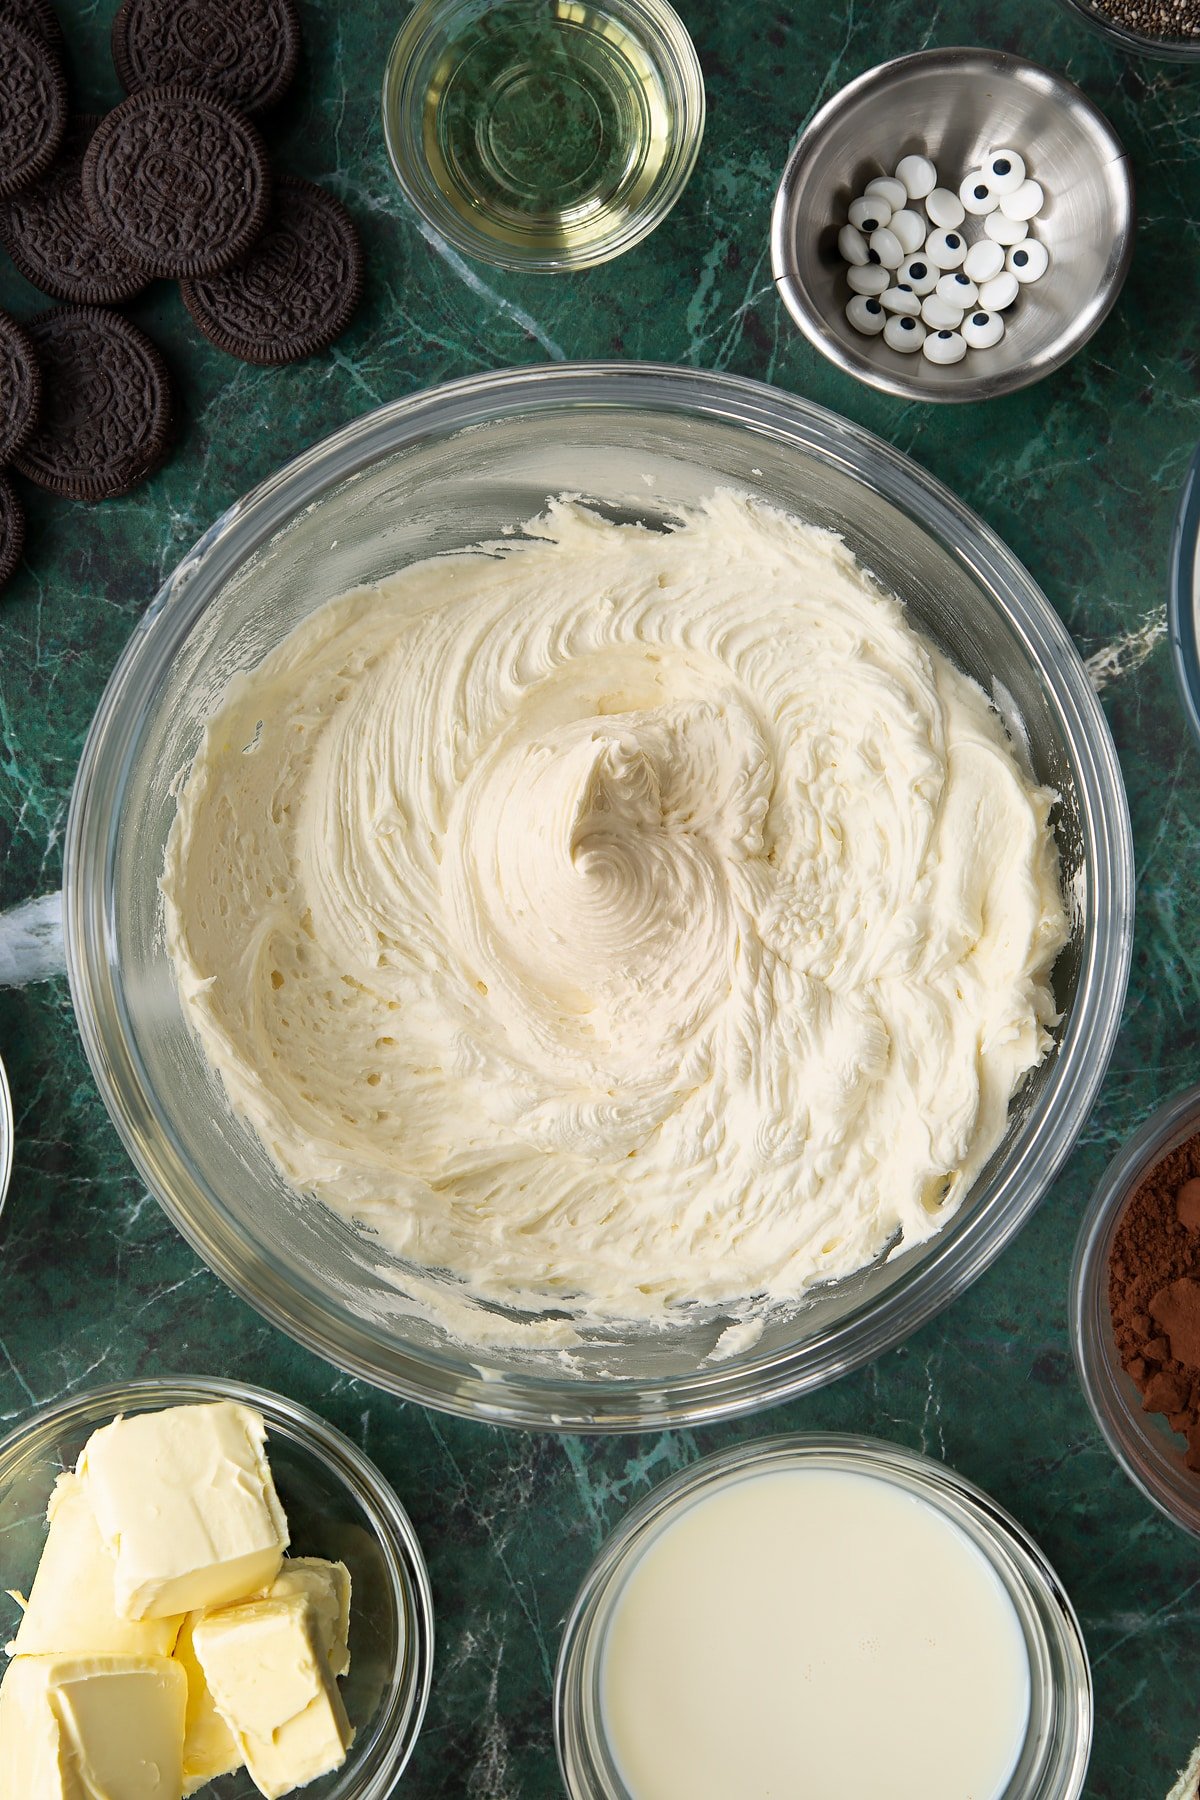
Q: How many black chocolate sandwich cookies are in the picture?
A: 9